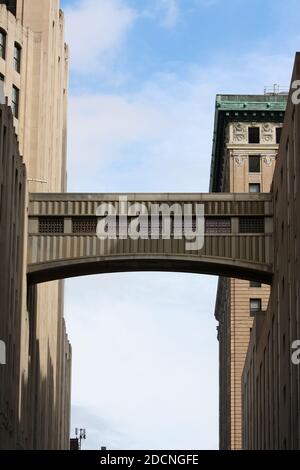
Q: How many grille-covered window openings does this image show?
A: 7